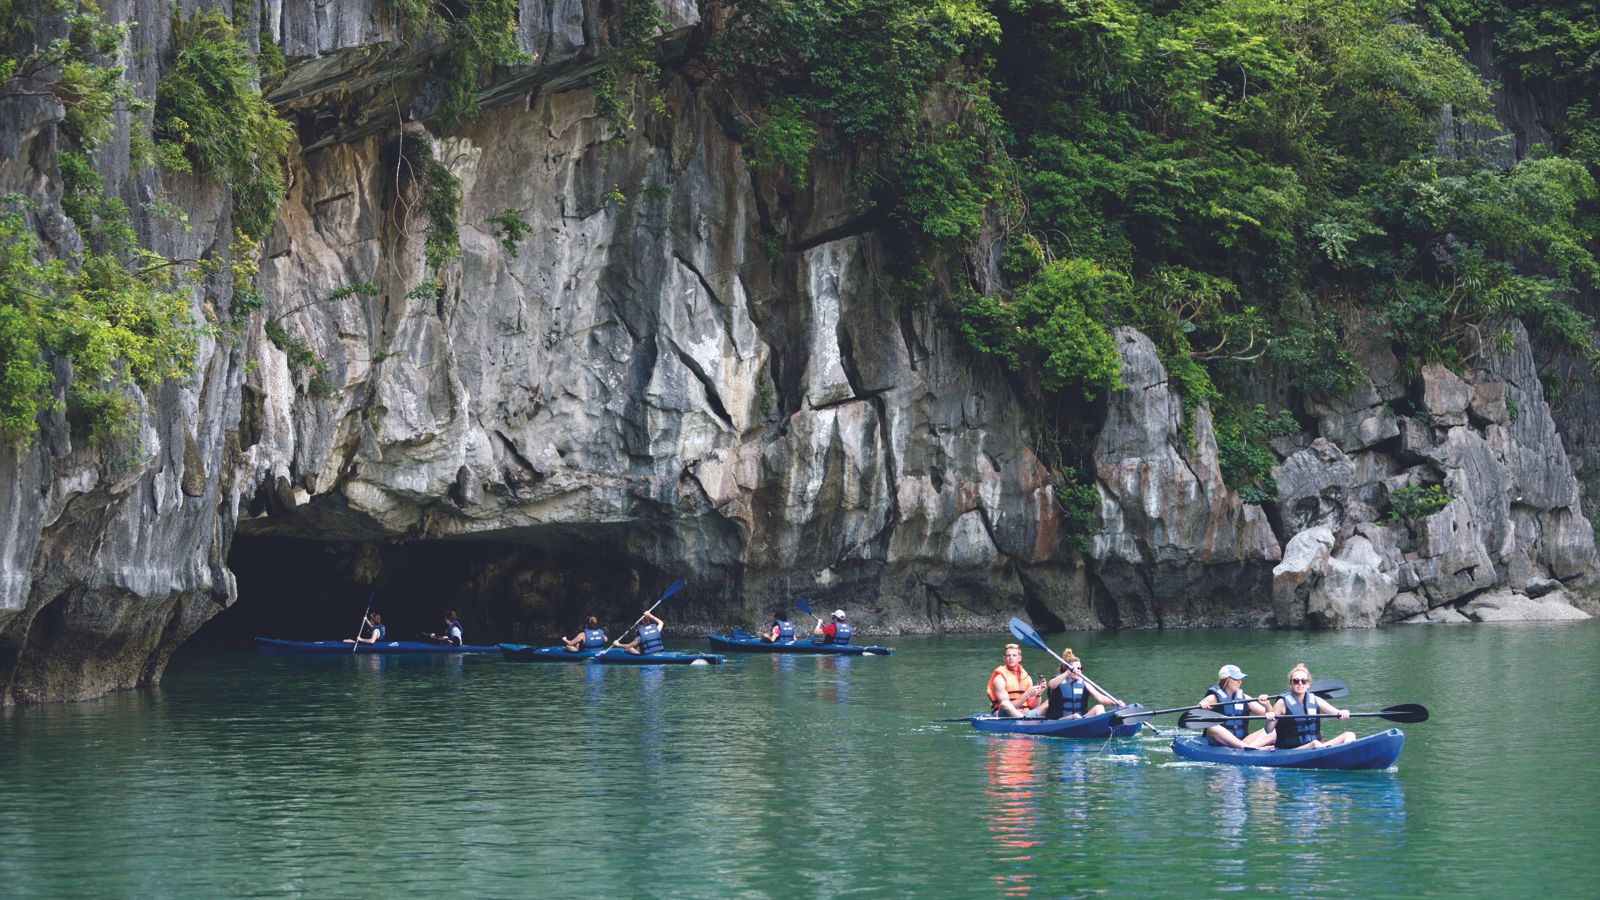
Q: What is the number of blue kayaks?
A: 5